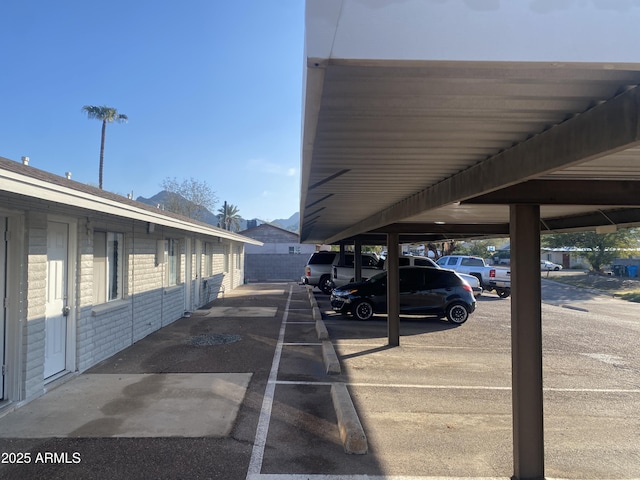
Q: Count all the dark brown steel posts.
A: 4